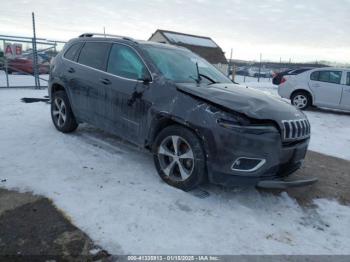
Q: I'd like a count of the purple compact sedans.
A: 0